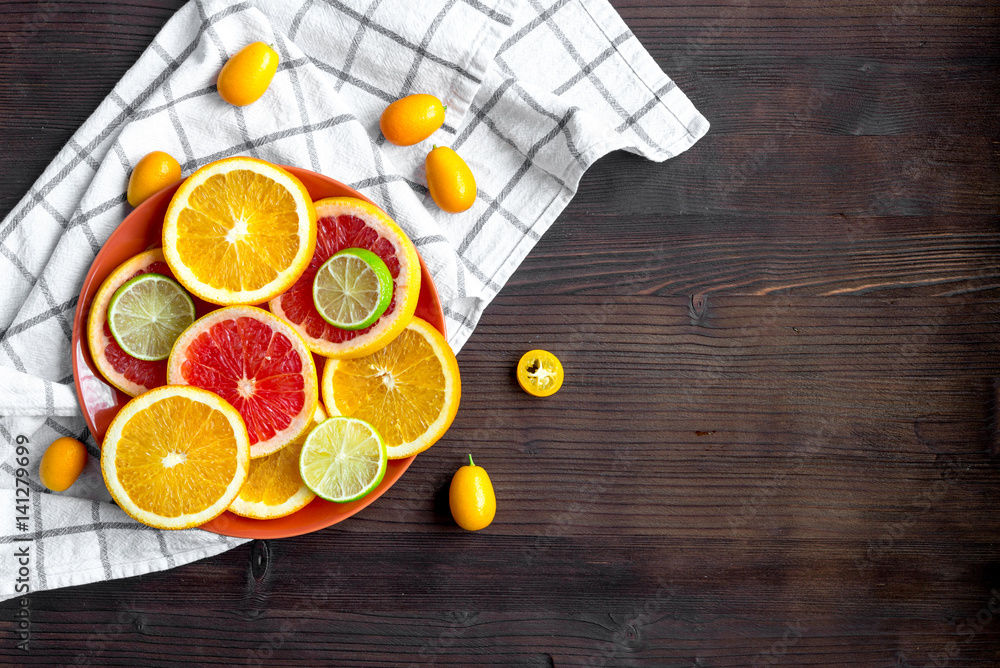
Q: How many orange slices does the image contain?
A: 4